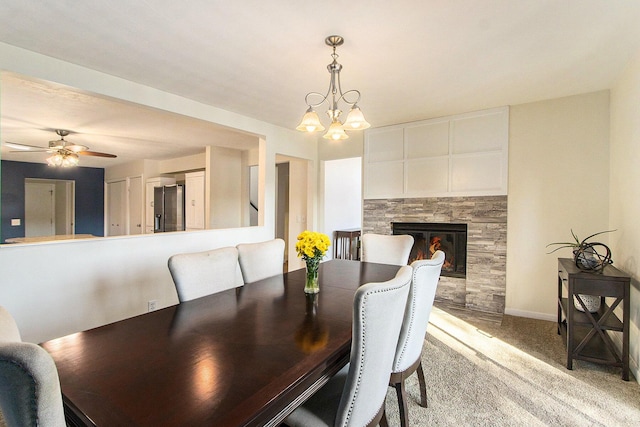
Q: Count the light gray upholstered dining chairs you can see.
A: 7